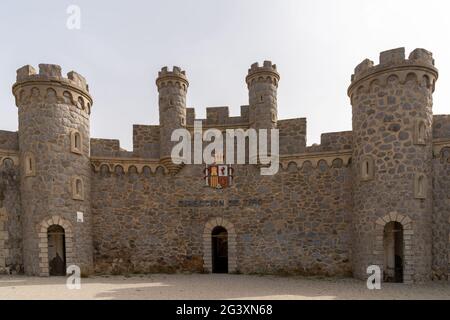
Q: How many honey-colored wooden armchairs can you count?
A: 0